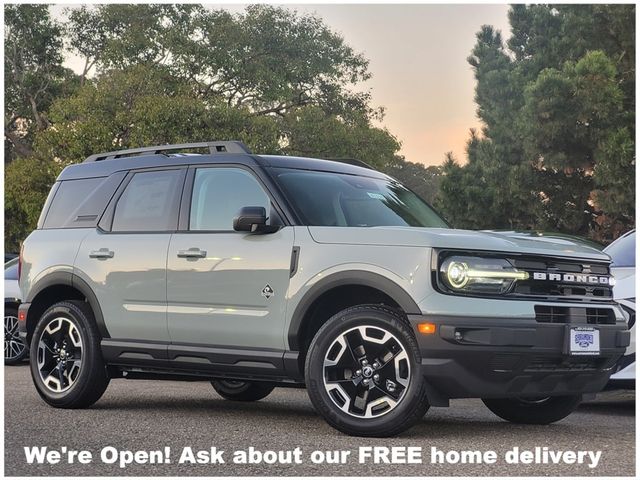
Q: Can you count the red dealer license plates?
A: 0